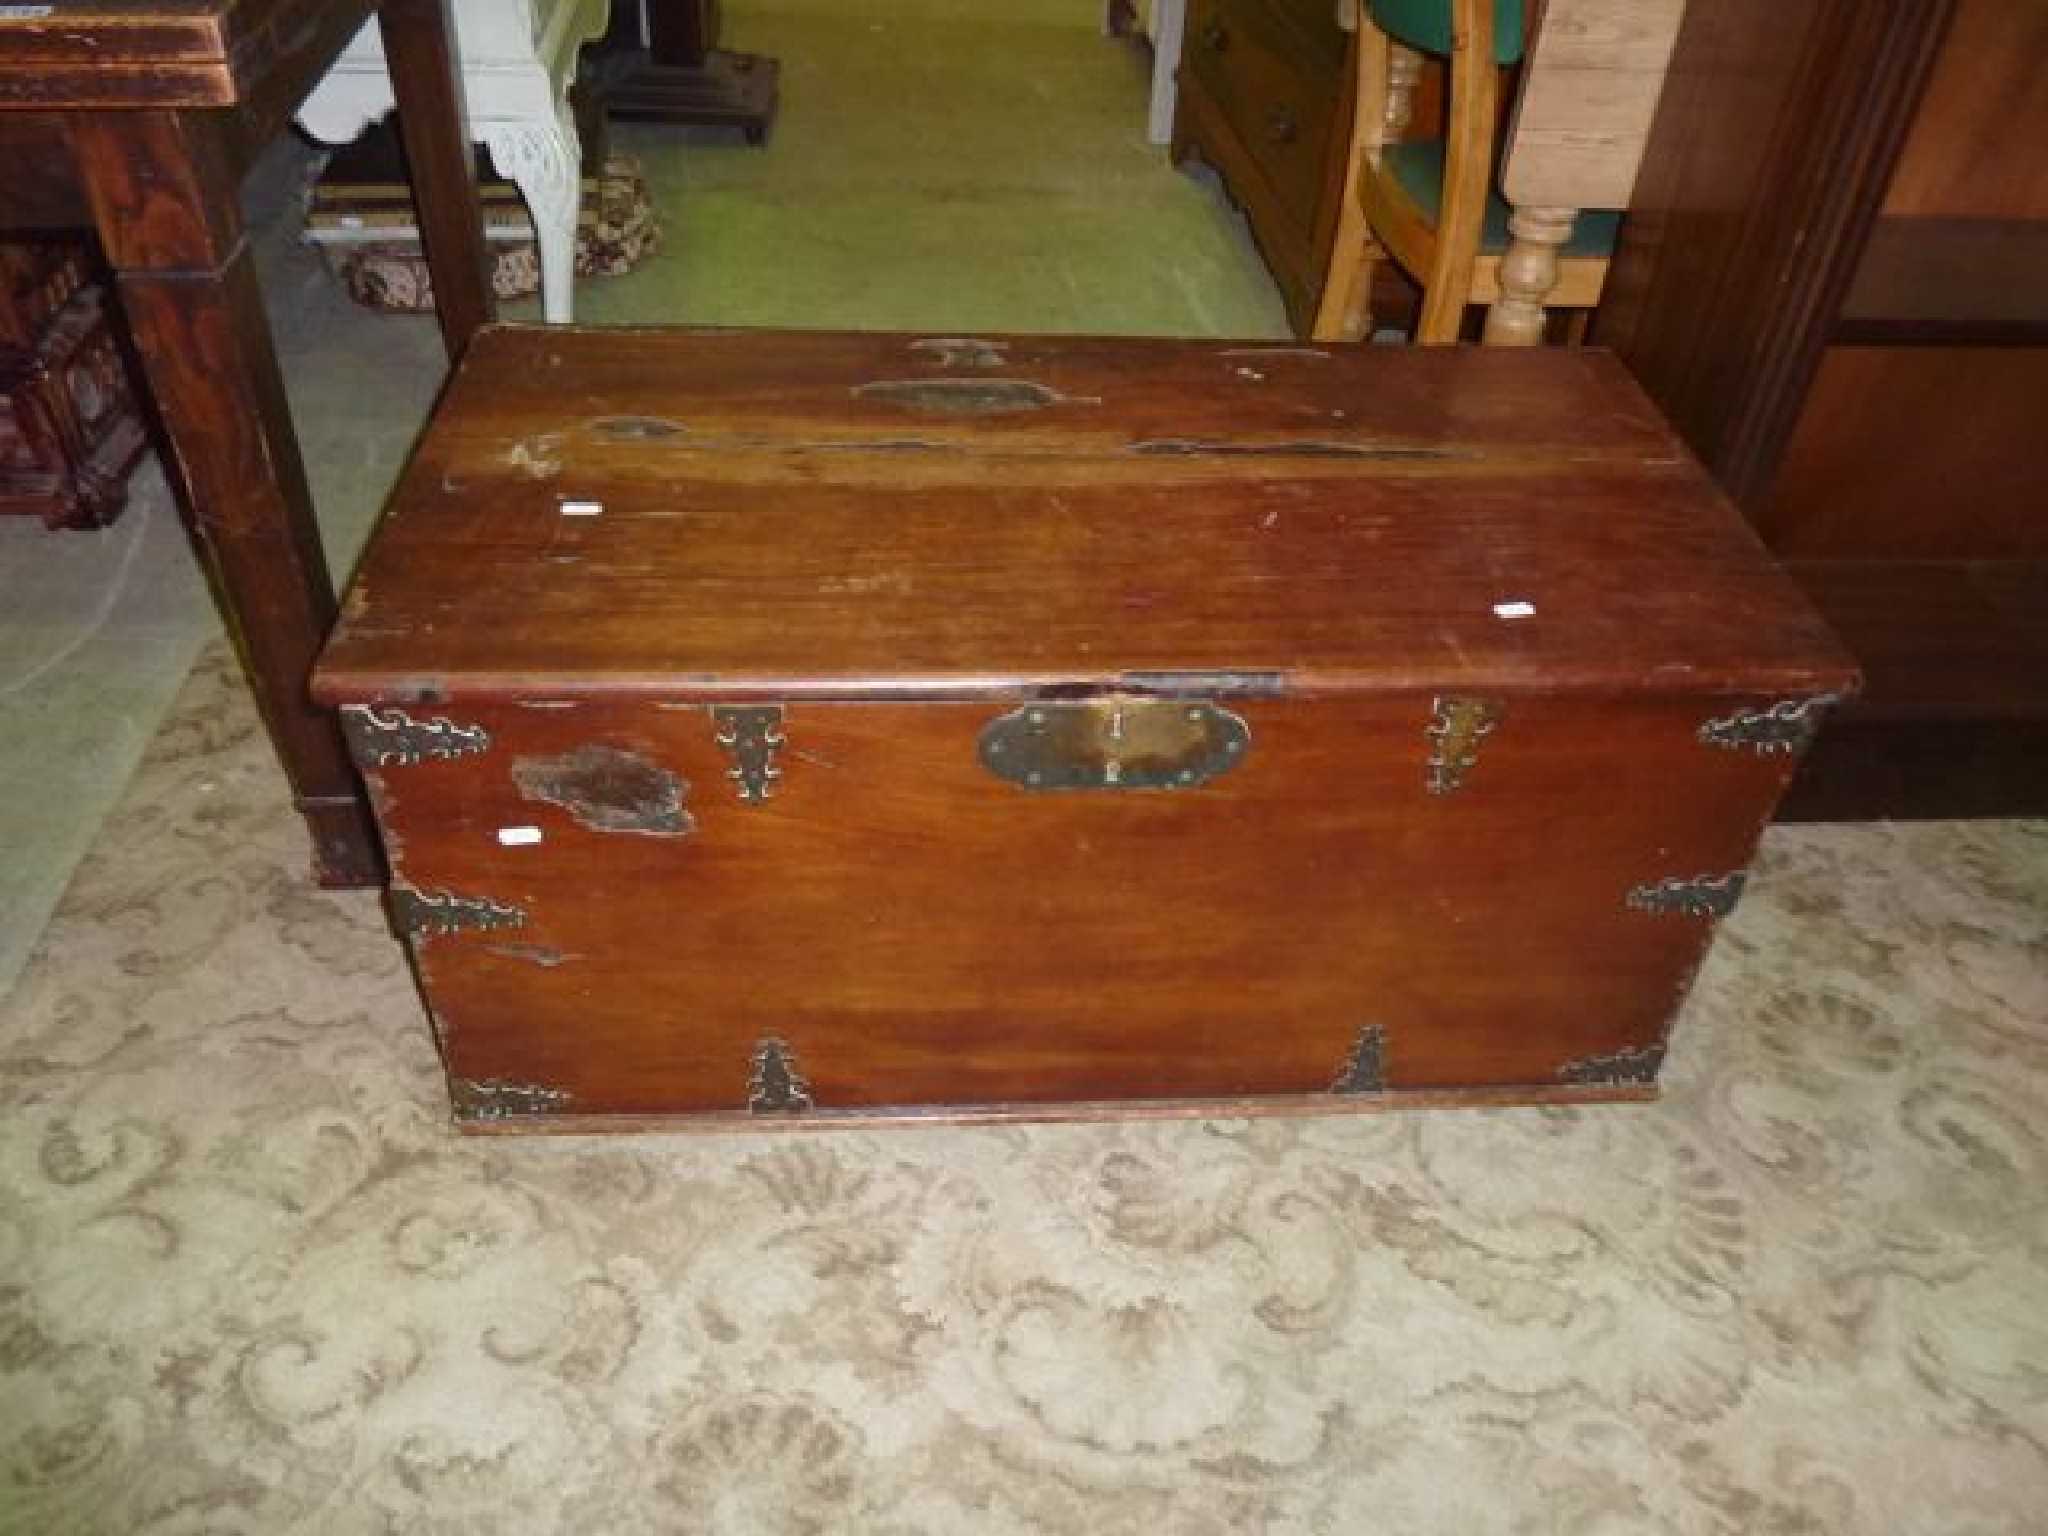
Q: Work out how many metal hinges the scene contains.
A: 10